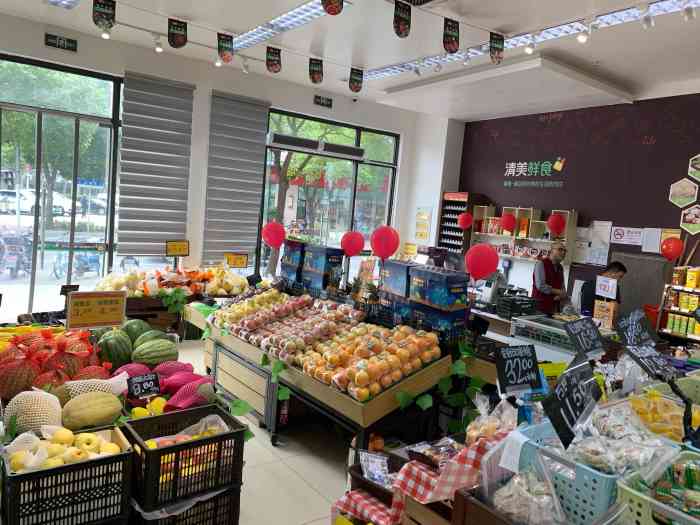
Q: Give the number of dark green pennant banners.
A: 10